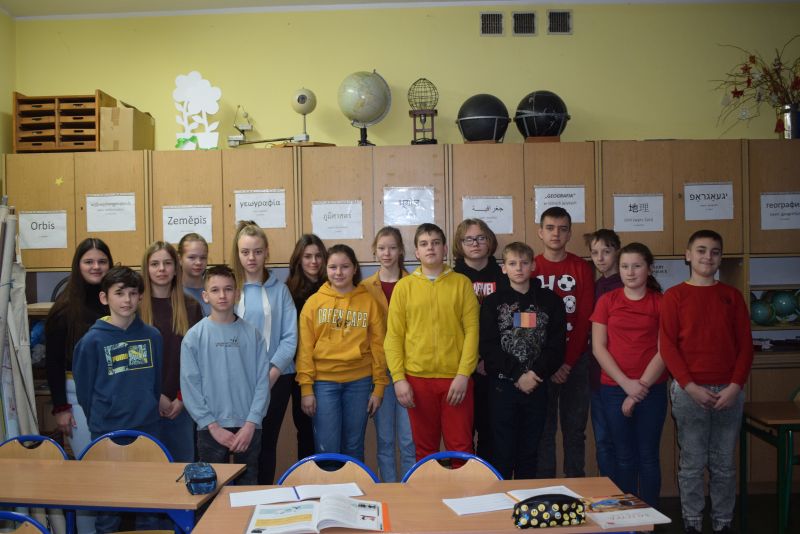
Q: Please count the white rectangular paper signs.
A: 11